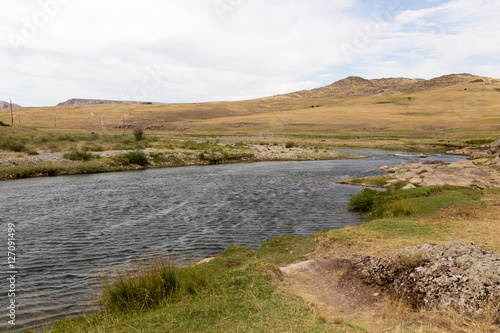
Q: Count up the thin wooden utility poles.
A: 5